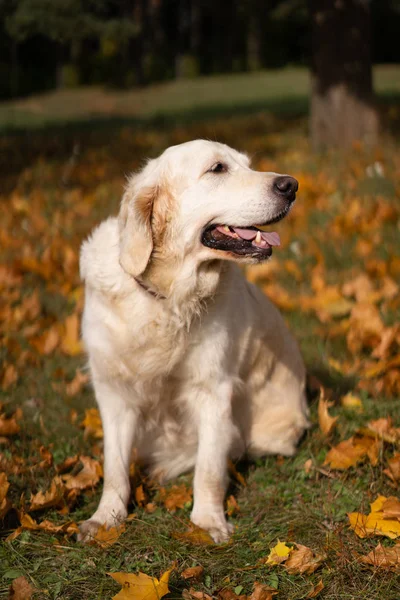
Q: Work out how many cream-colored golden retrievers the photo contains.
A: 1